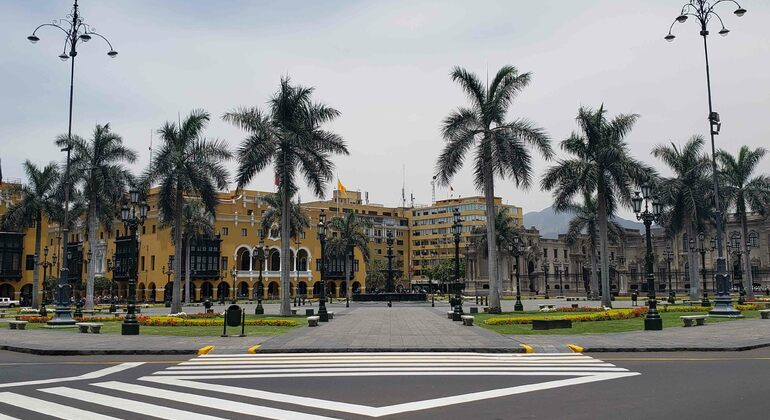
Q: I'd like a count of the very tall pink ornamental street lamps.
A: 0